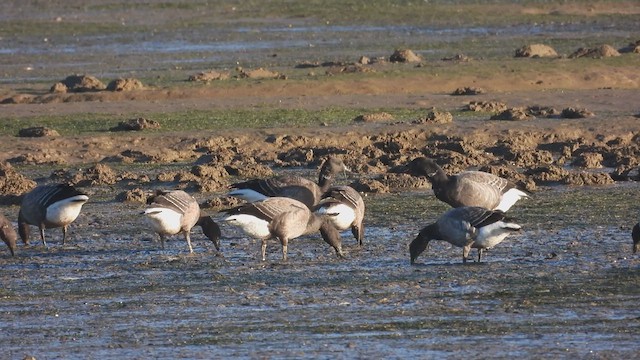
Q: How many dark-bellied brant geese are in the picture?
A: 9